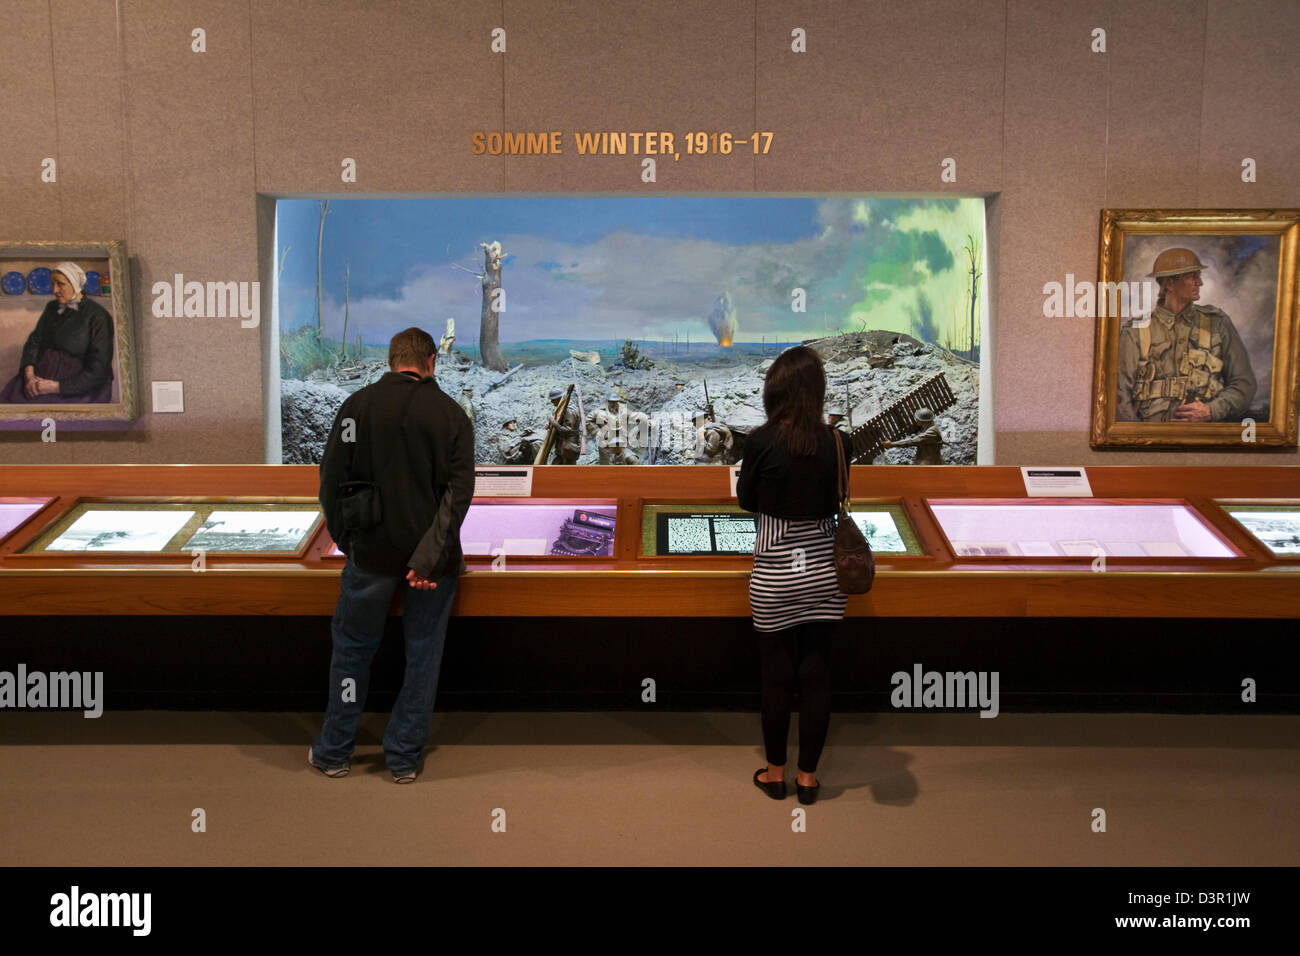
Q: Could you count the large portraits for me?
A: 2